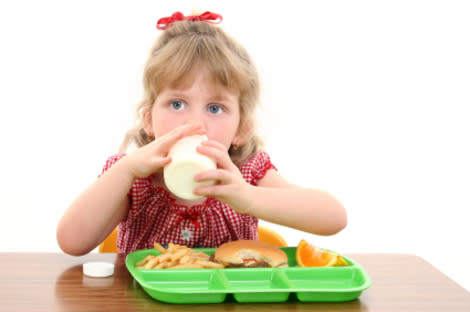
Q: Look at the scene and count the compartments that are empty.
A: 3